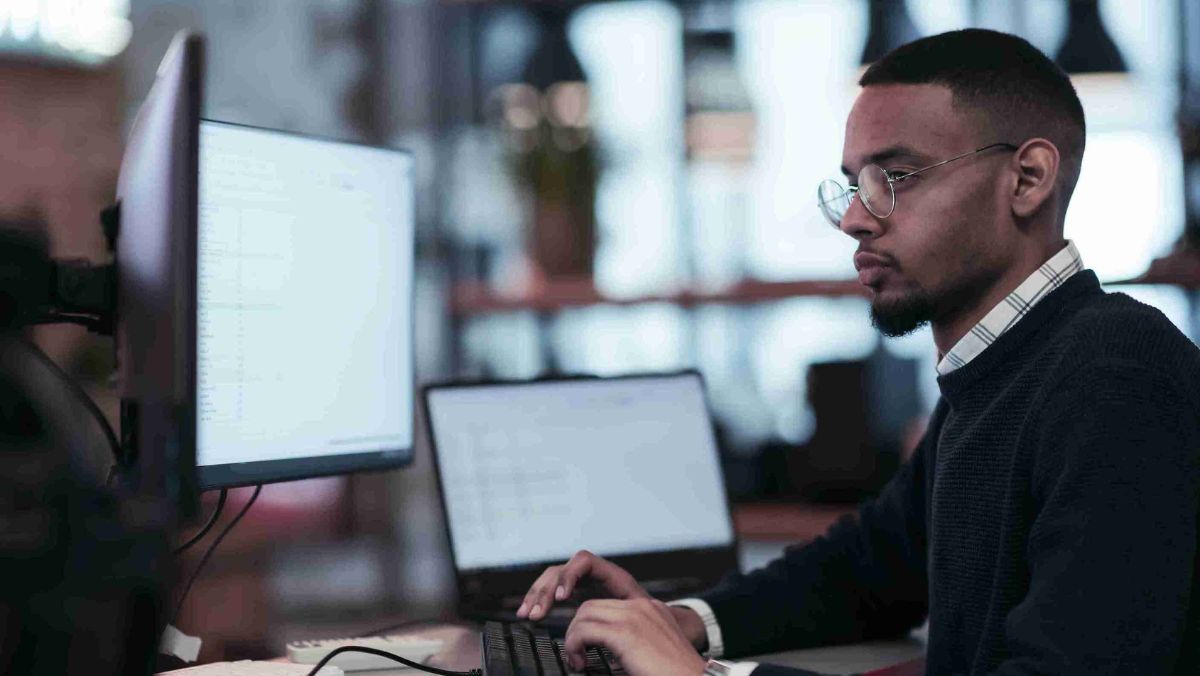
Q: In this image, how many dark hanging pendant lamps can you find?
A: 3